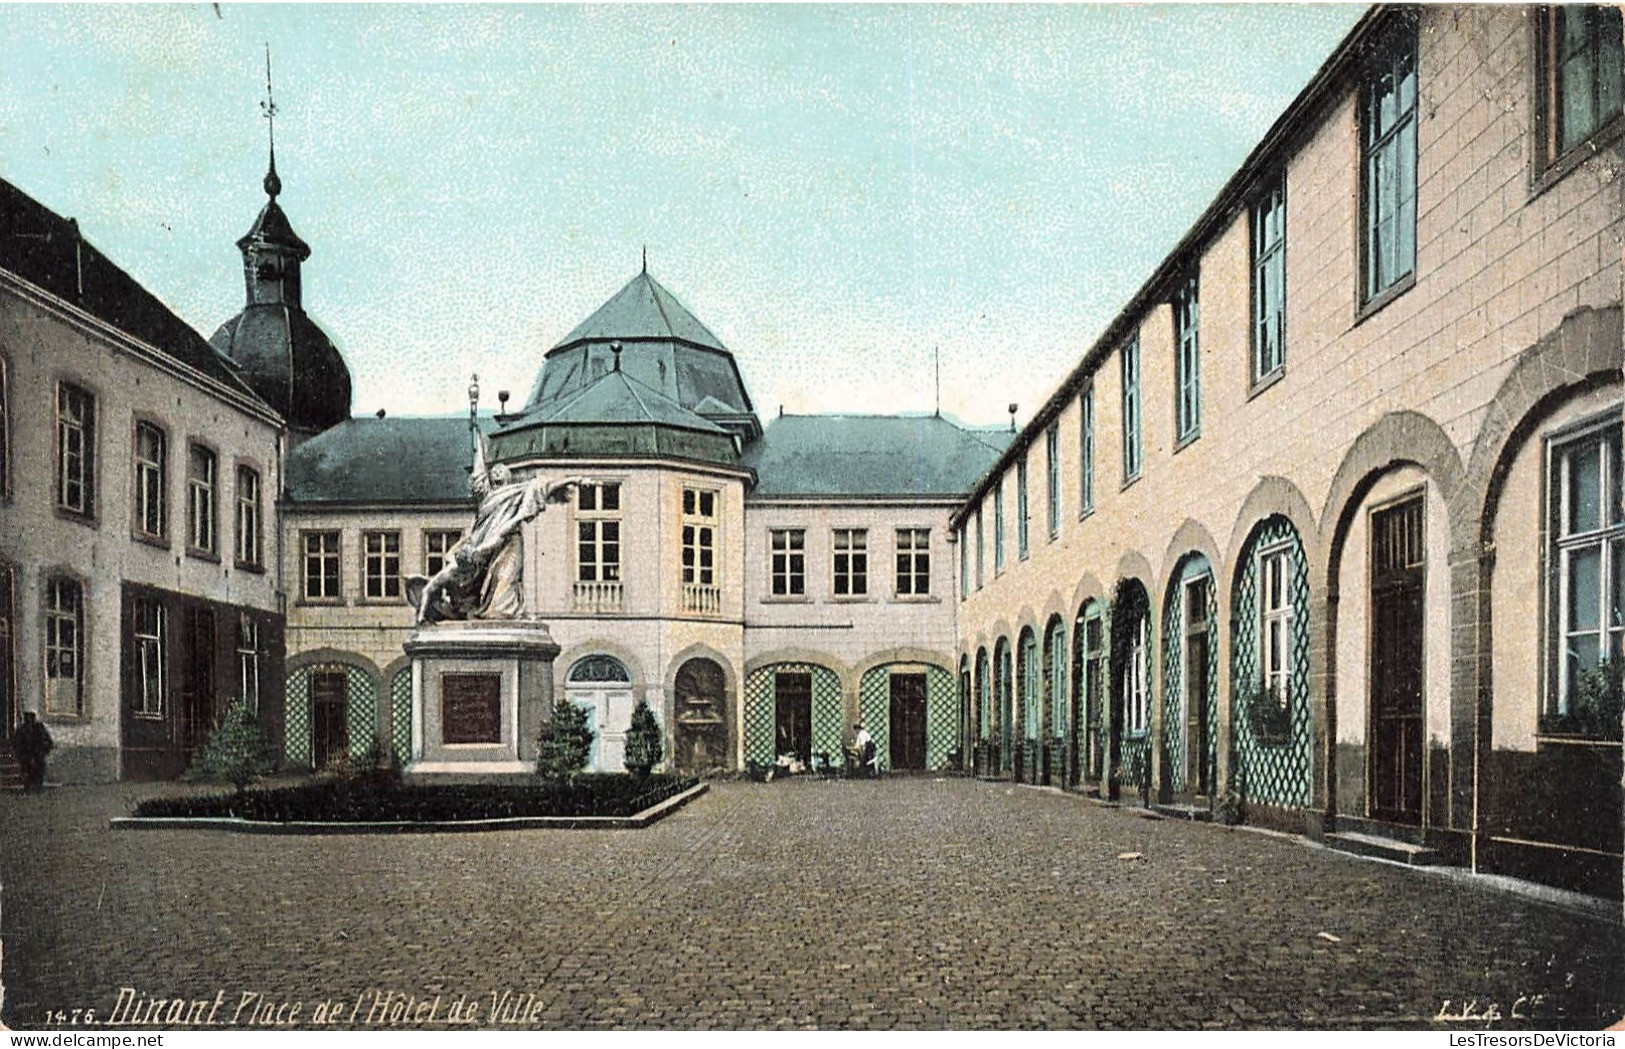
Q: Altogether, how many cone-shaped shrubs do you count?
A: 3